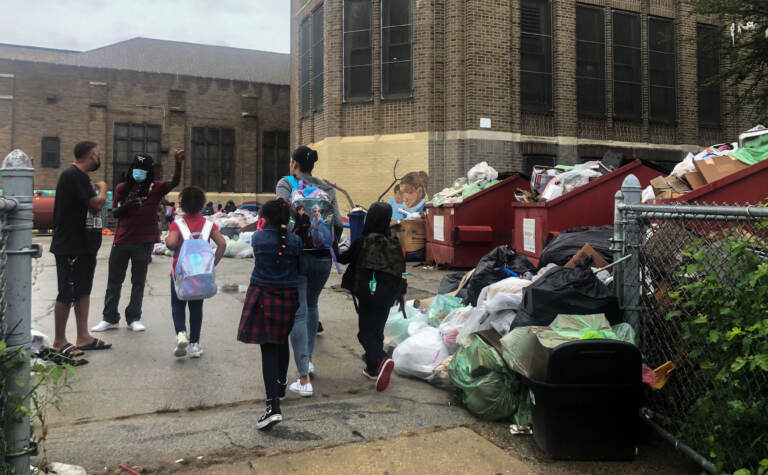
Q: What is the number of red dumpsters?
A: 3